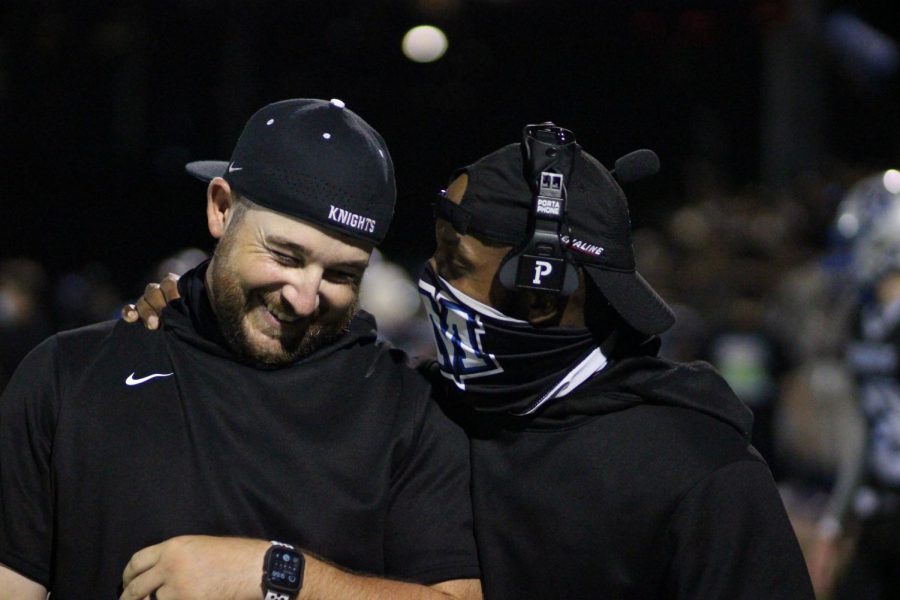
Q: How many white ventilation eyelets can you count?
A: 3